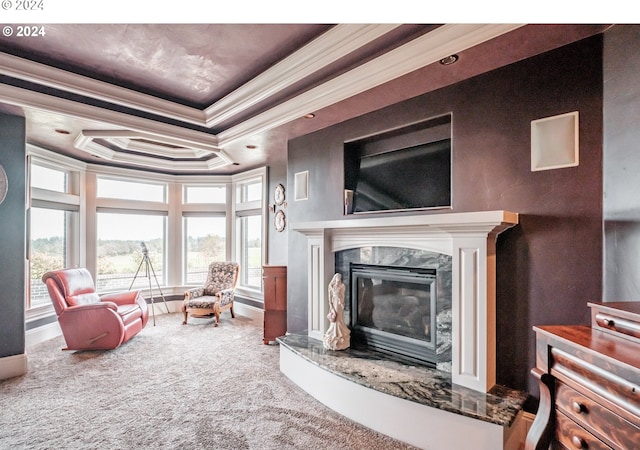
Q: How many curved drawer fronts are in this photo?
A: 2